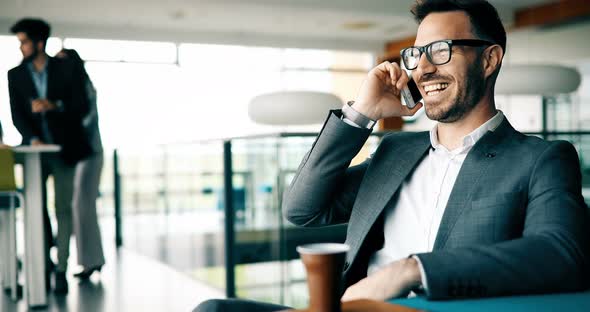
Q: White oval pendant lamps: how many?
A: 2